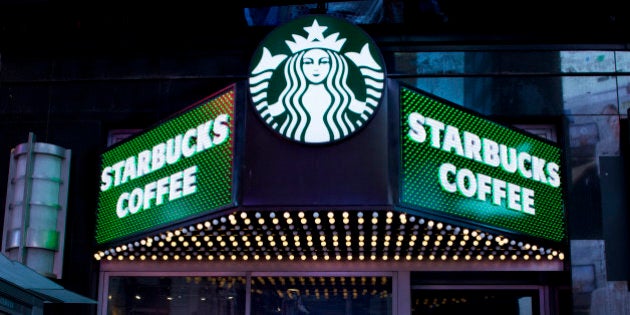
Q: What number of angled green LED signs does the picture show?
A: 2